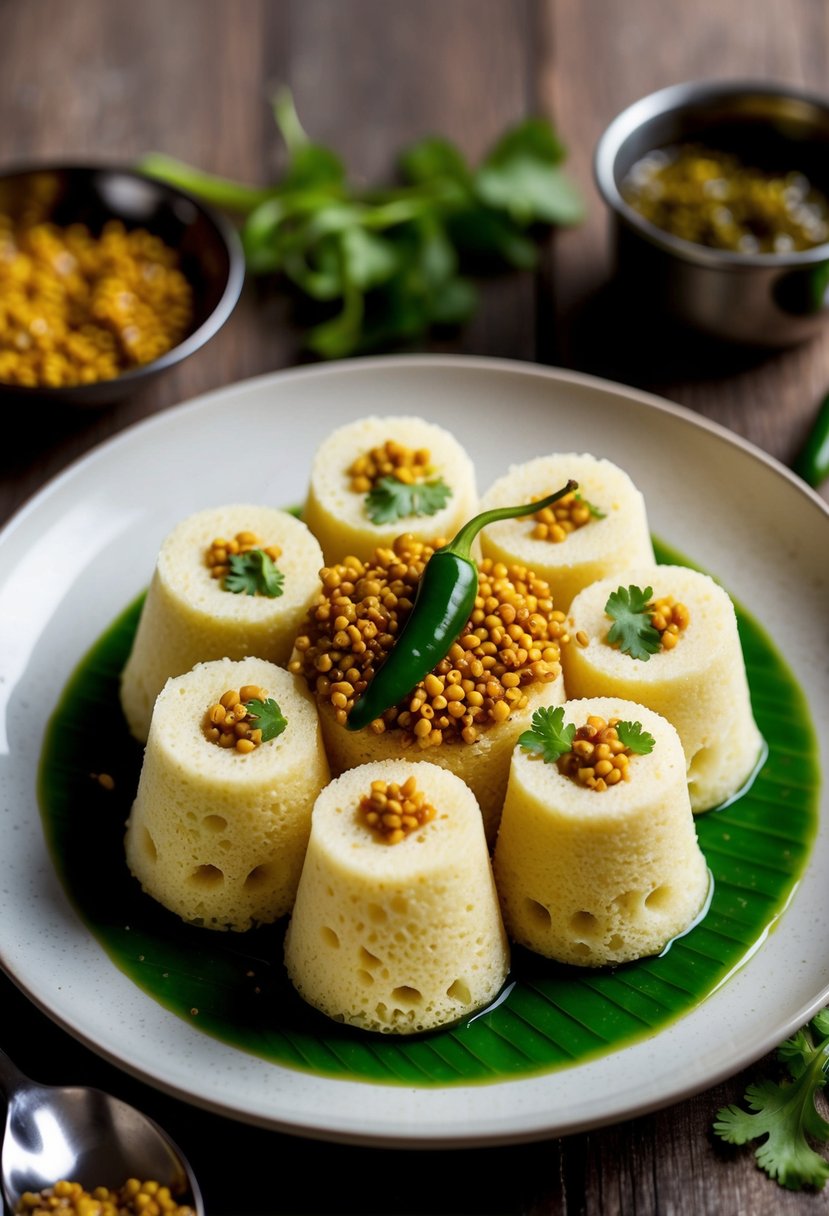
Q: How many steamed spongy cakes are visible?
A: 8